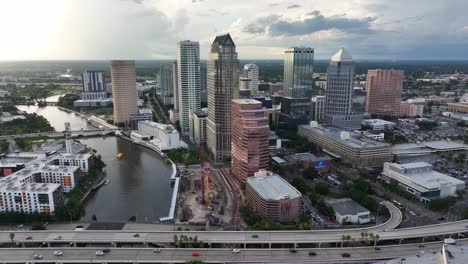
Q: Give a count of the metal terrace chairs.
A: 0